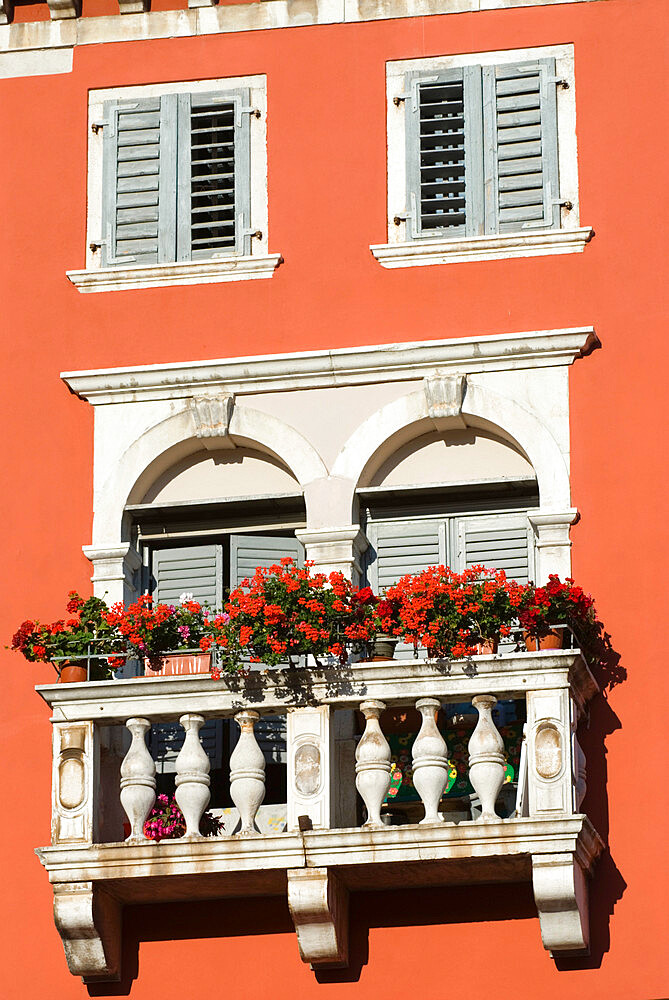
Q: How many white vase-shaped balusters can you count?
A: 6